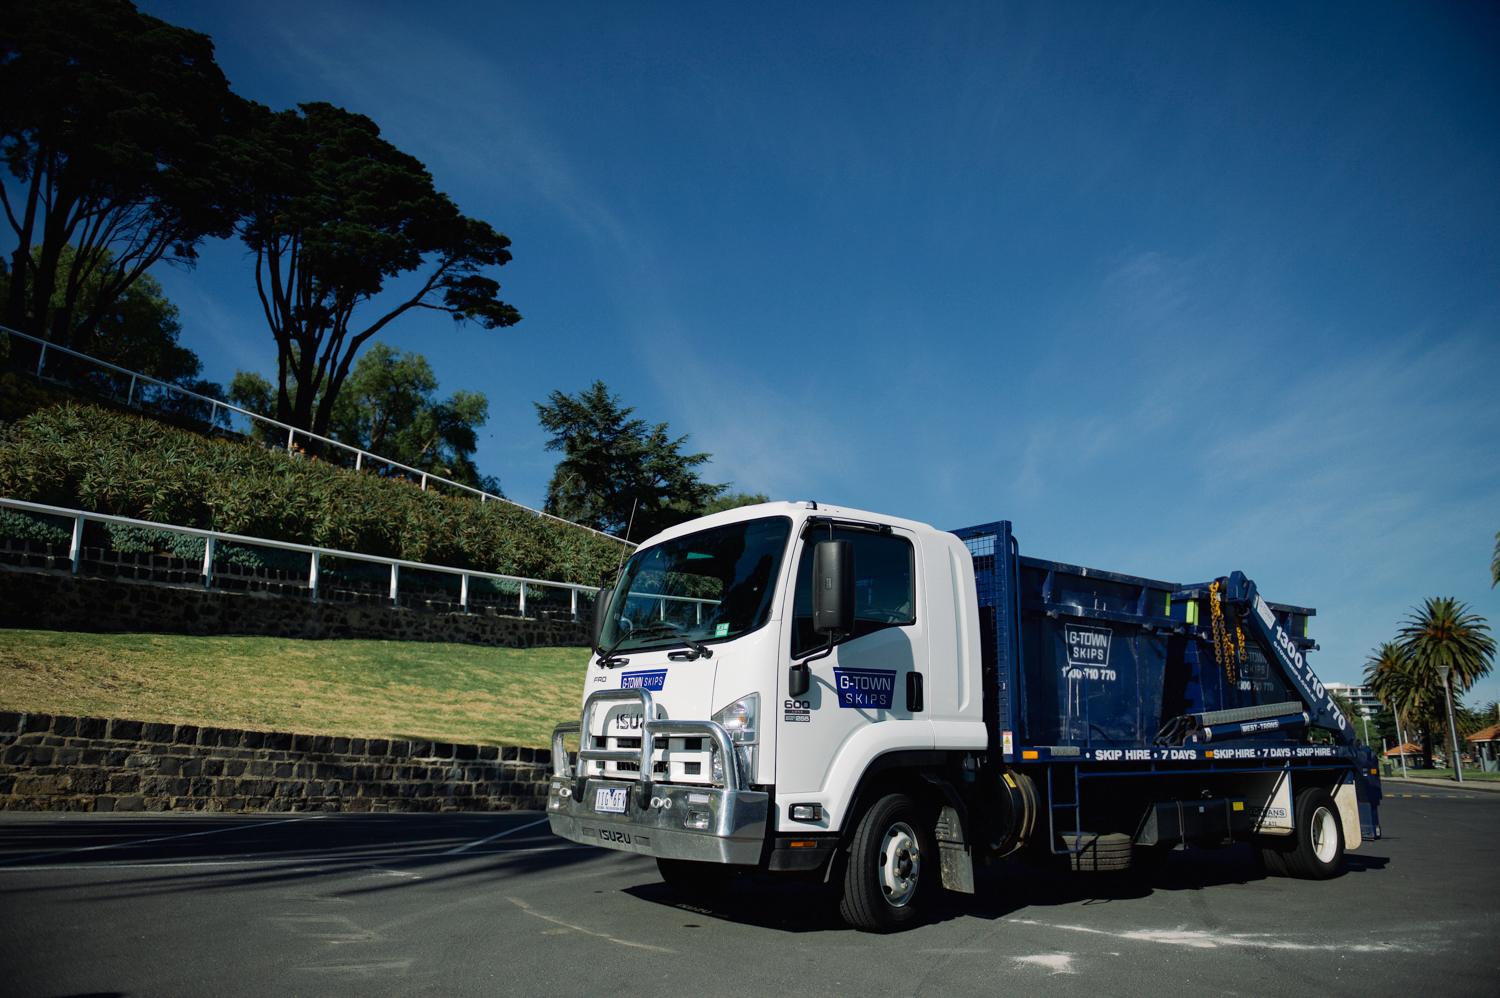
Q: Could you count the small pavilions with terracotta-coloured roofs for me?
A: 2